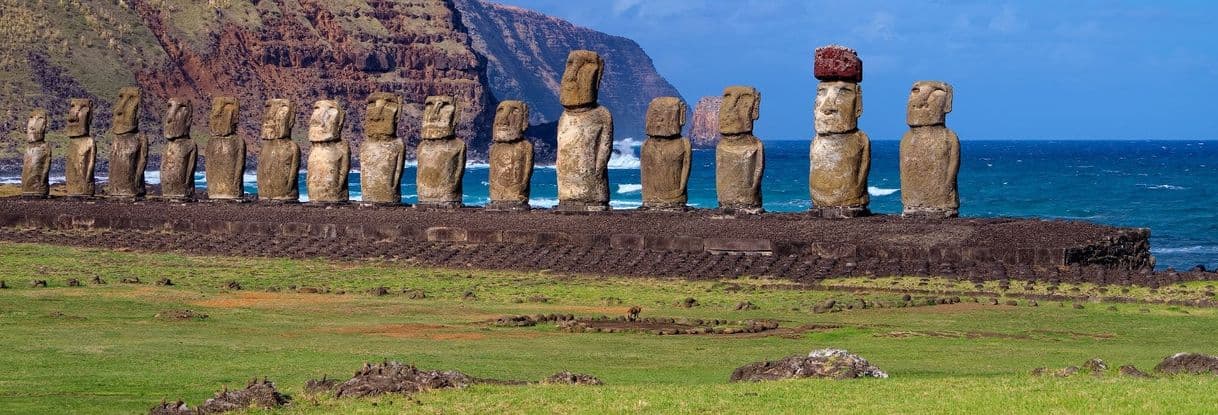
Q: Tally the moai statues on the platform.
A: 15